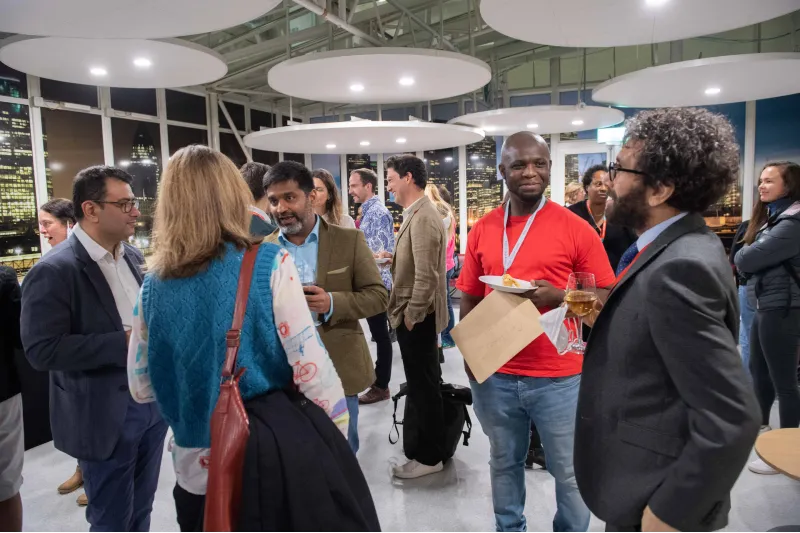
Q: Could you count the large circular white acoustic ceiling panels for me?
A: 7